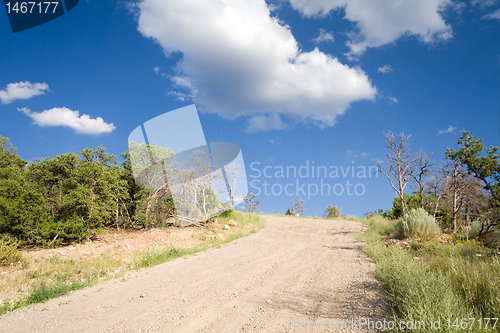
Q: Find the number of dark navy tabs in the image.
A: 1